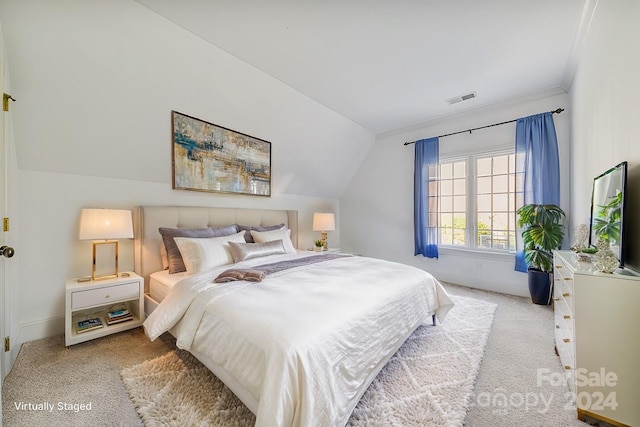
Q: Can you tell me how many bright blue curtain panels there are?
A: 2